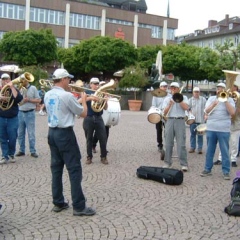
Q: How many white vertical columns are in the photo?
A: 5